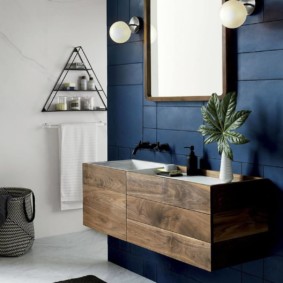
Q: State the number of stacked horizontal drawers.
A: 3